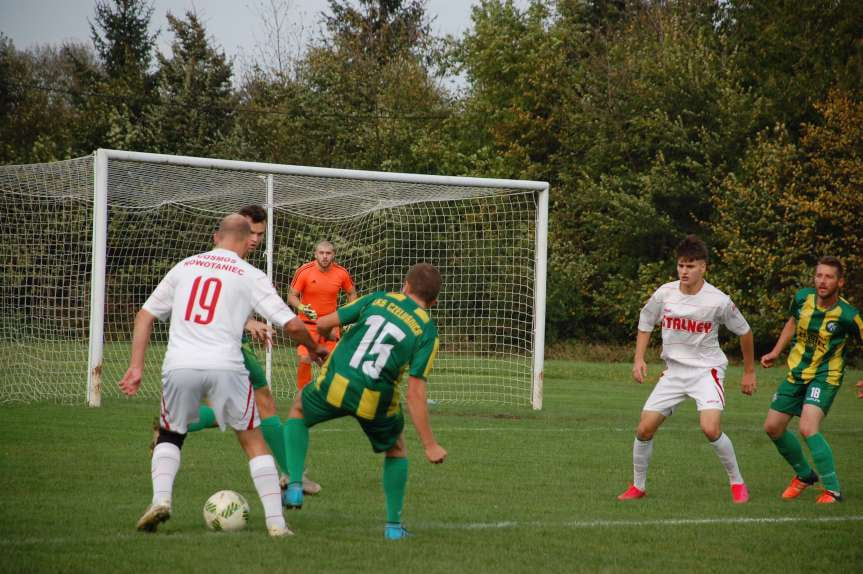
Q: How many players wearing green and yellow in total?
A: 3